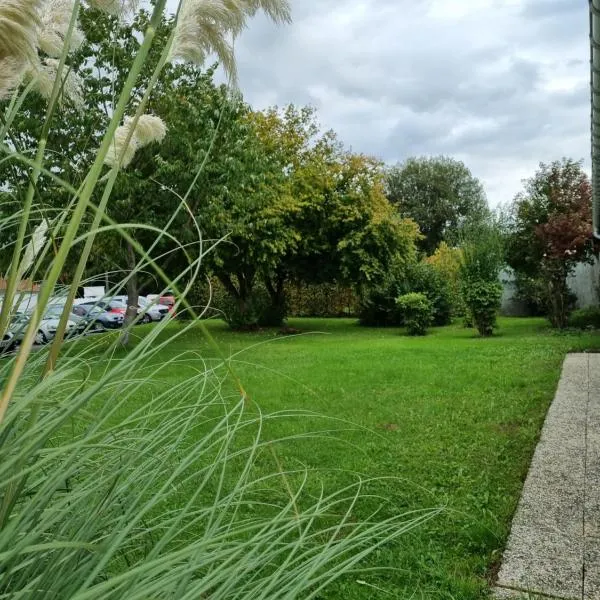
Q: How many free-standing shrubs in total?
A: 2